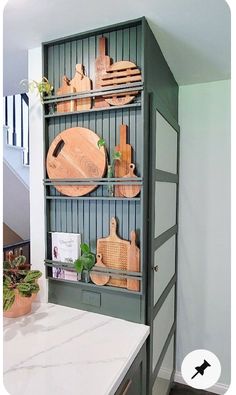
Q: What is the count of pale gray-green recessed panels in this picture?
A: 5